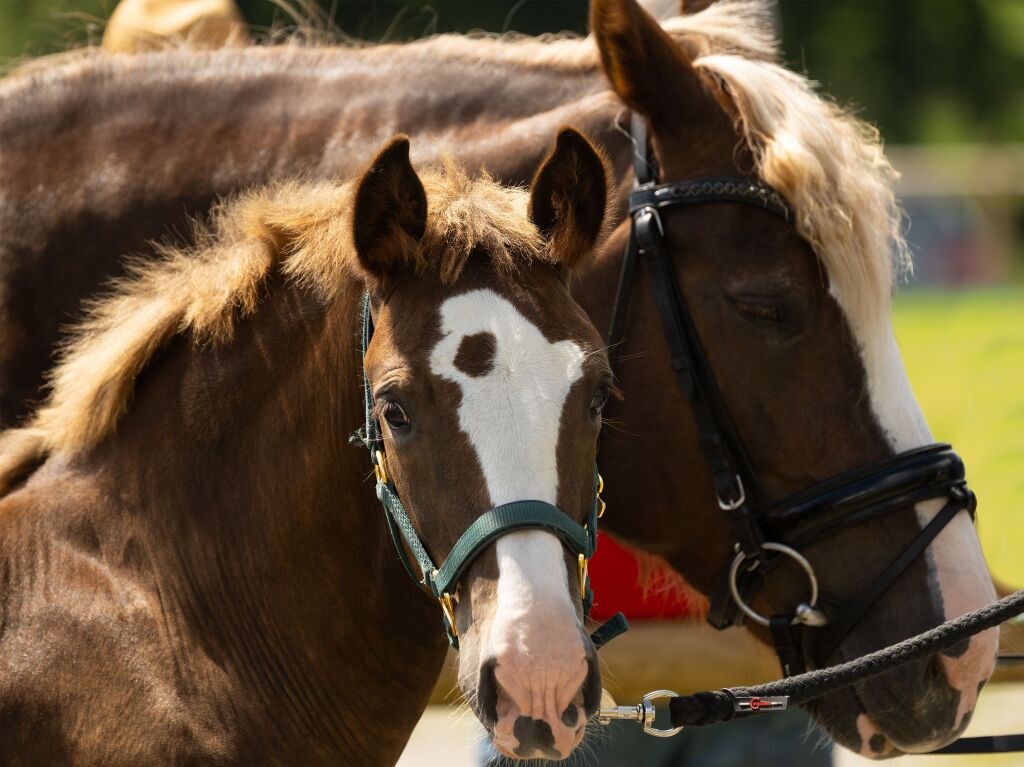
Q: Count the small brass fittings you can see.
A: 4